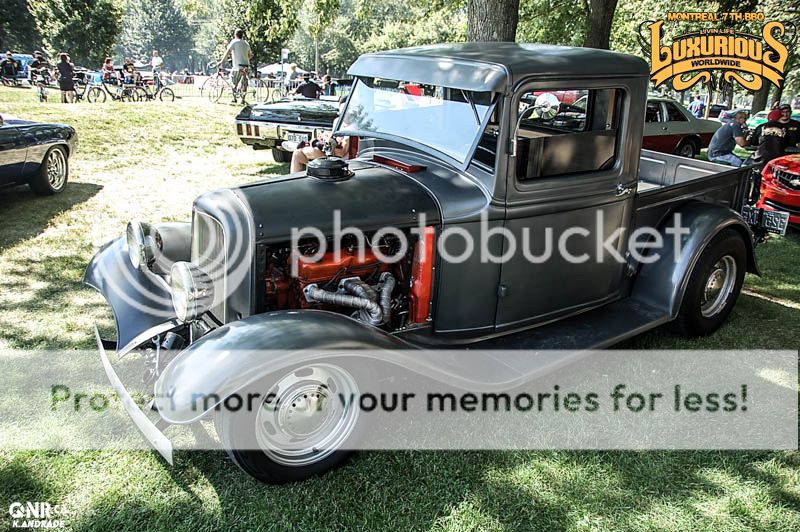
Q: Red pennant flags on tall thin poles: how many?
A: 0